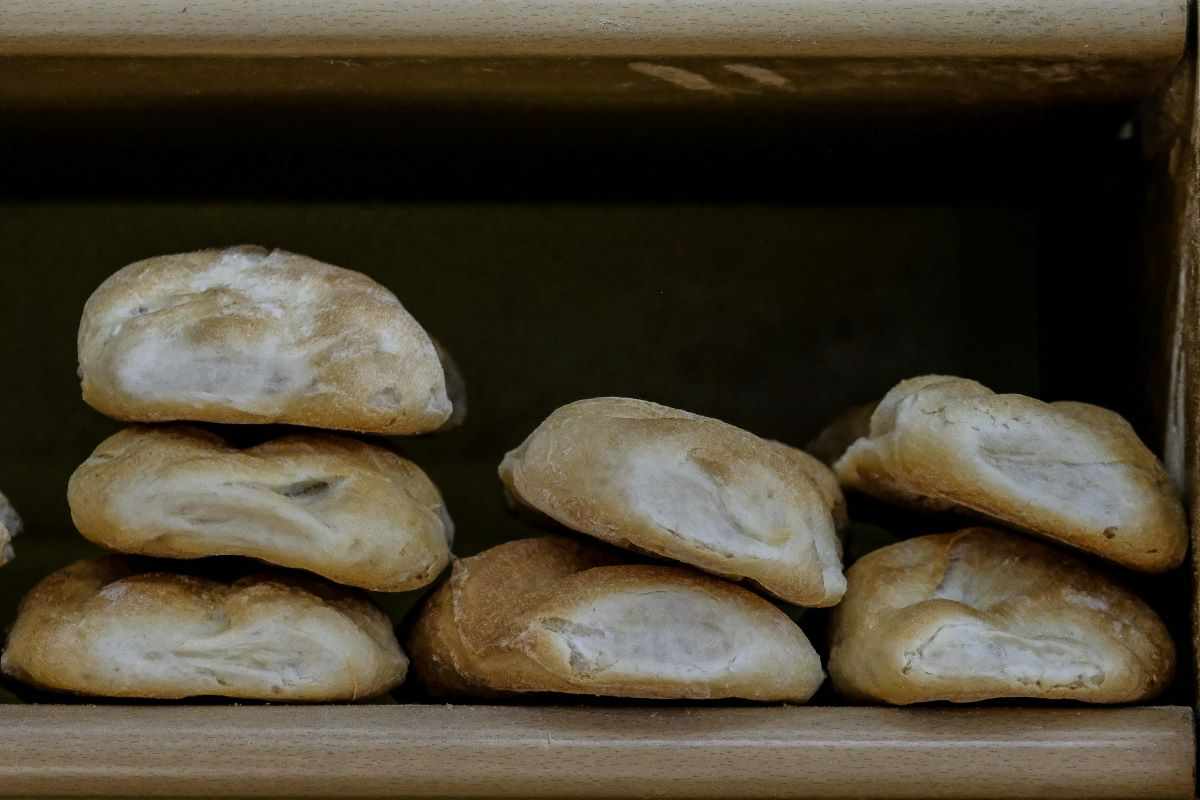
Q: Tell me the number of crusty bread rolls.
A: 7